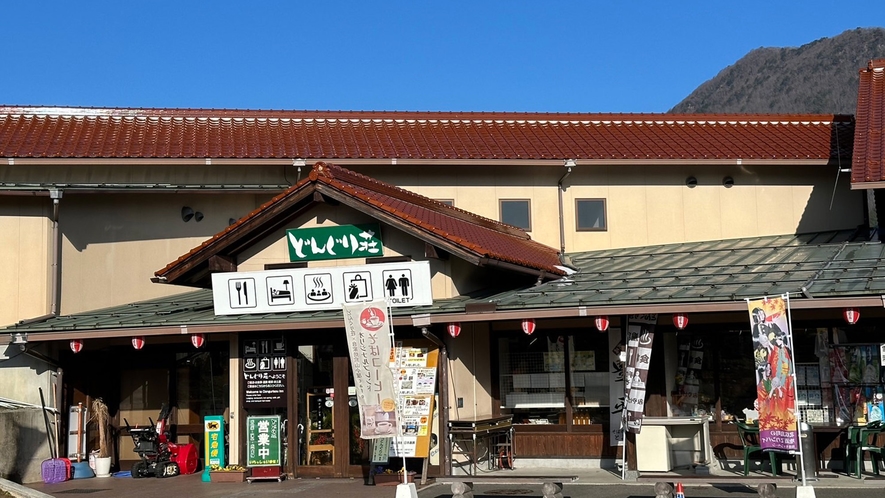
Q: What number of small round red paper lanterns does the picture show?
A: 8